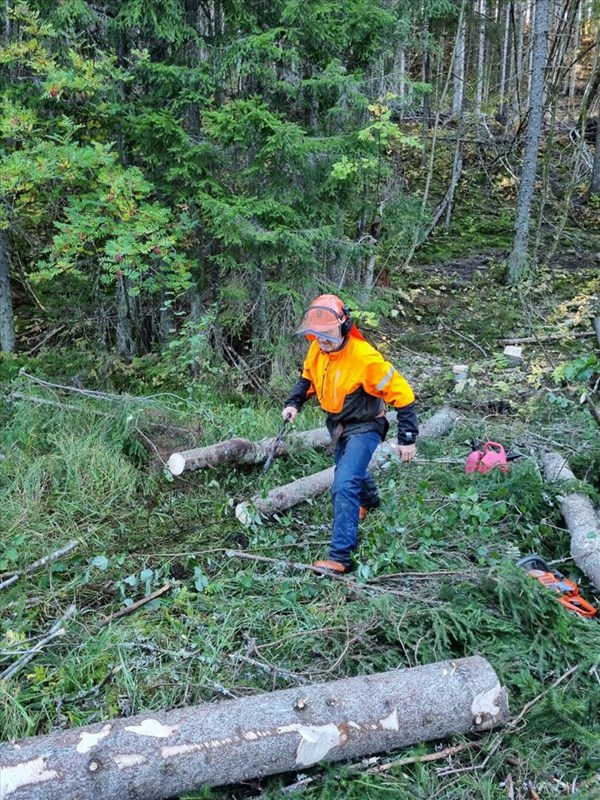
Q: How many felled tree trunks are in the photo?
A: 4